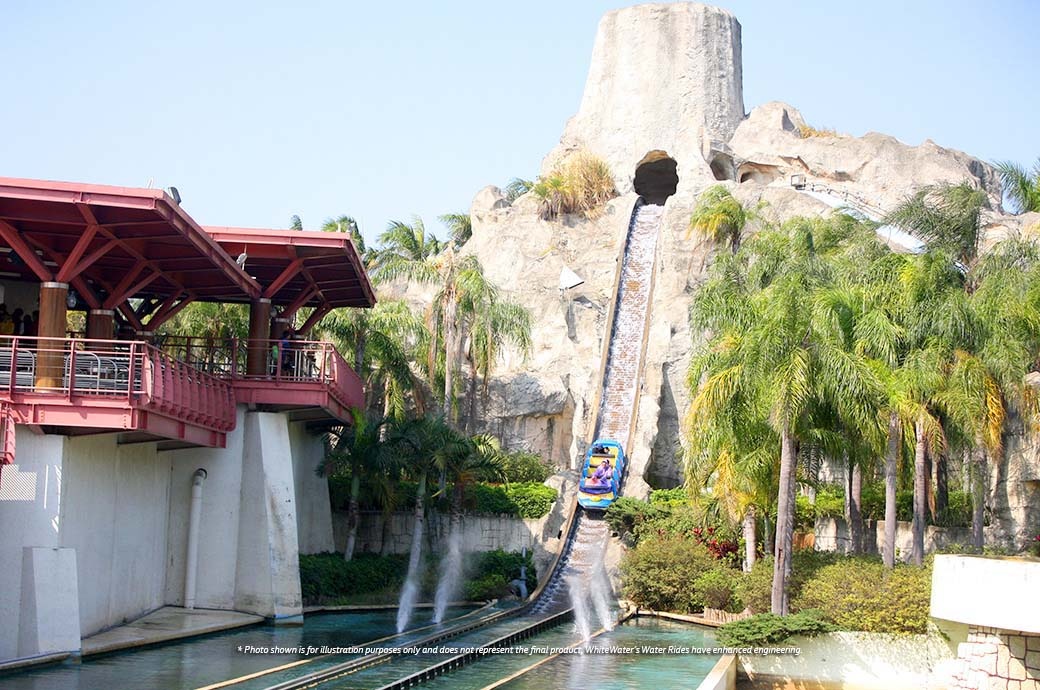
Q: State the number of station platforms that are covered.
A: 2